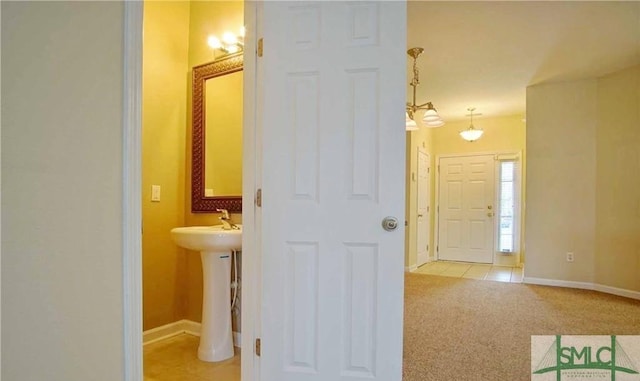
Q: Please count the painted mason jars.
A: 0